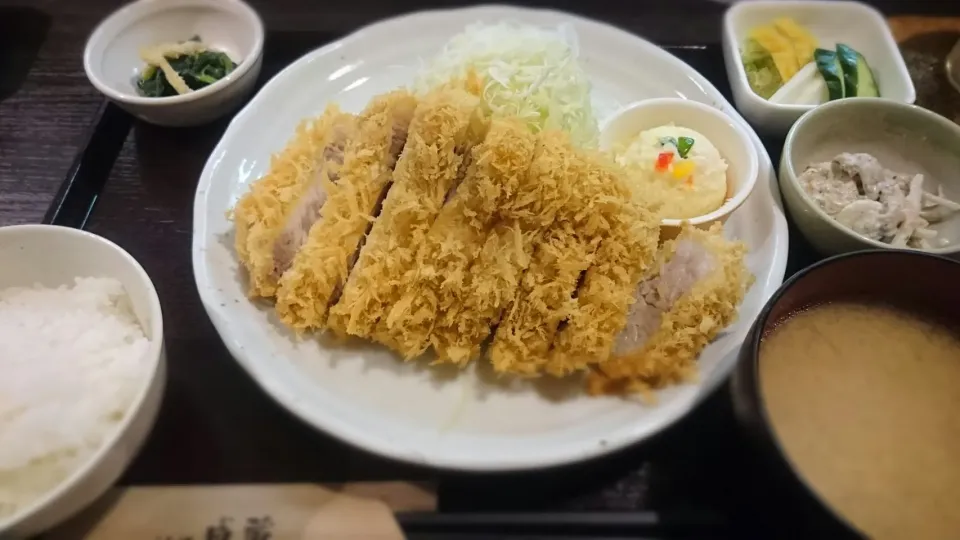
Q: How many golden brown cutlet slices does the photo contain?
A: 7